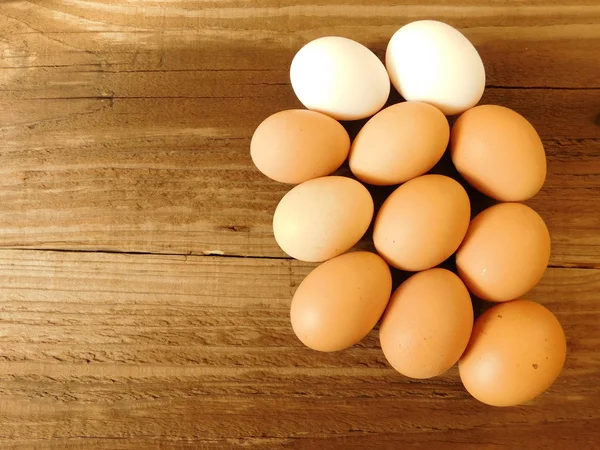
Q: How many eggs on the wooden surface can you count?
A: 11